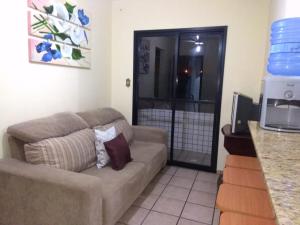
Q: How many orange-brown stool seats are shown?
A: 4